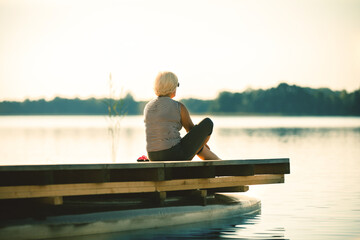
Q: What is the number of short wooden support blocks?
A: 3